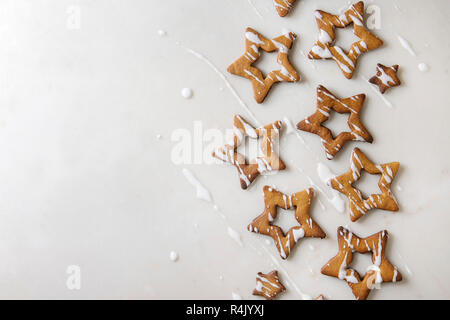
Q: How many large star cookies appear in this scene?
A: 7